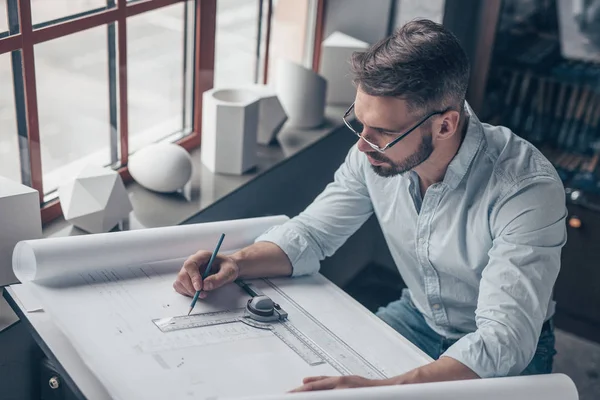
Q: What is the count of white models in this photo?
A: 7